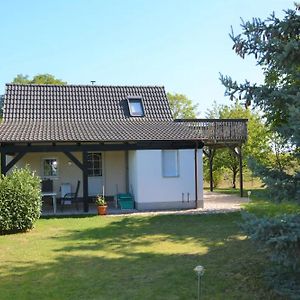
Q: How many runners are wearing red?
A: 0